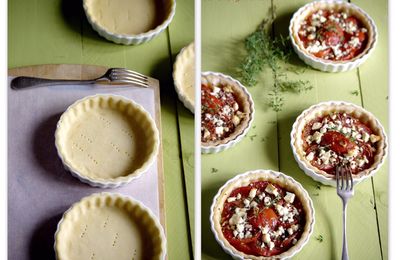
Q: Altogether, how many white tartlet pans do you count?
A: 8